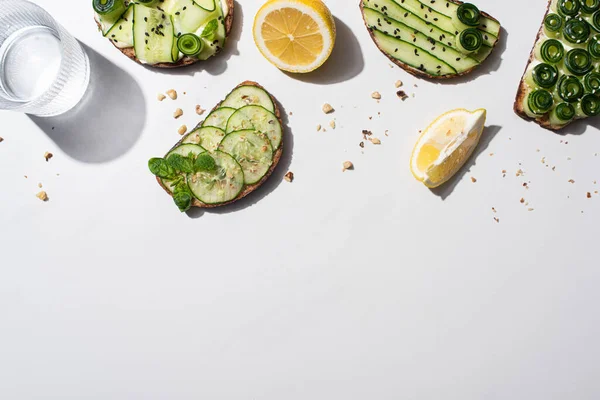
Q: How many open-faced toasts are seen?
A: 4